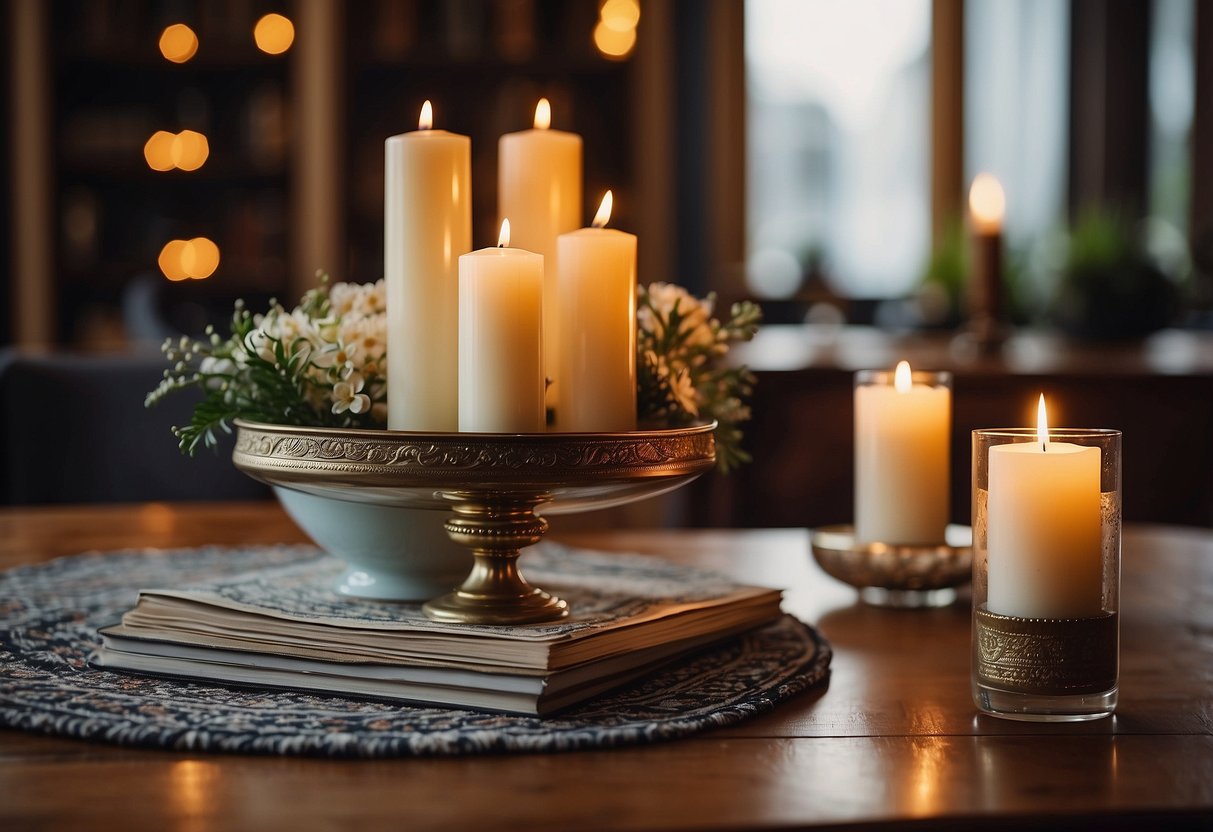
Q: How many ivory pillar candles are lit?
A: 6